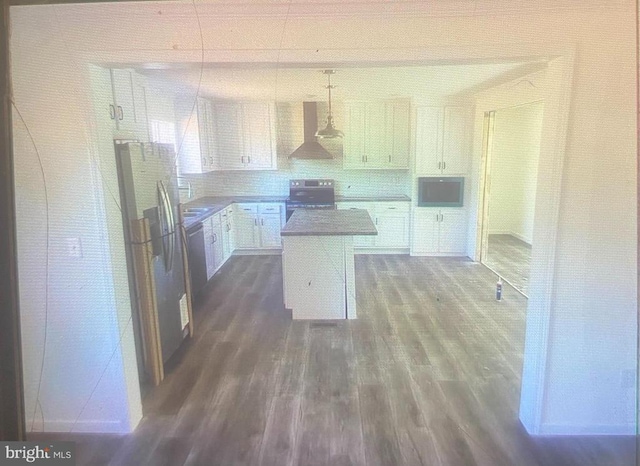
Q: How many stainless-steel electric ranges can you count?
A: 1